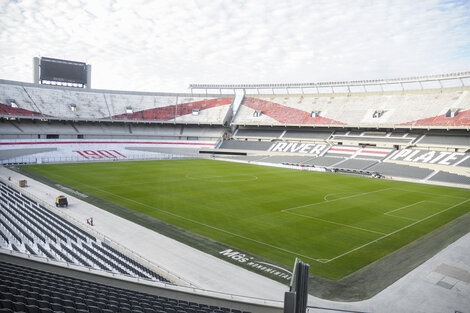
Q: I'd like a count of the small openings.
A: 8